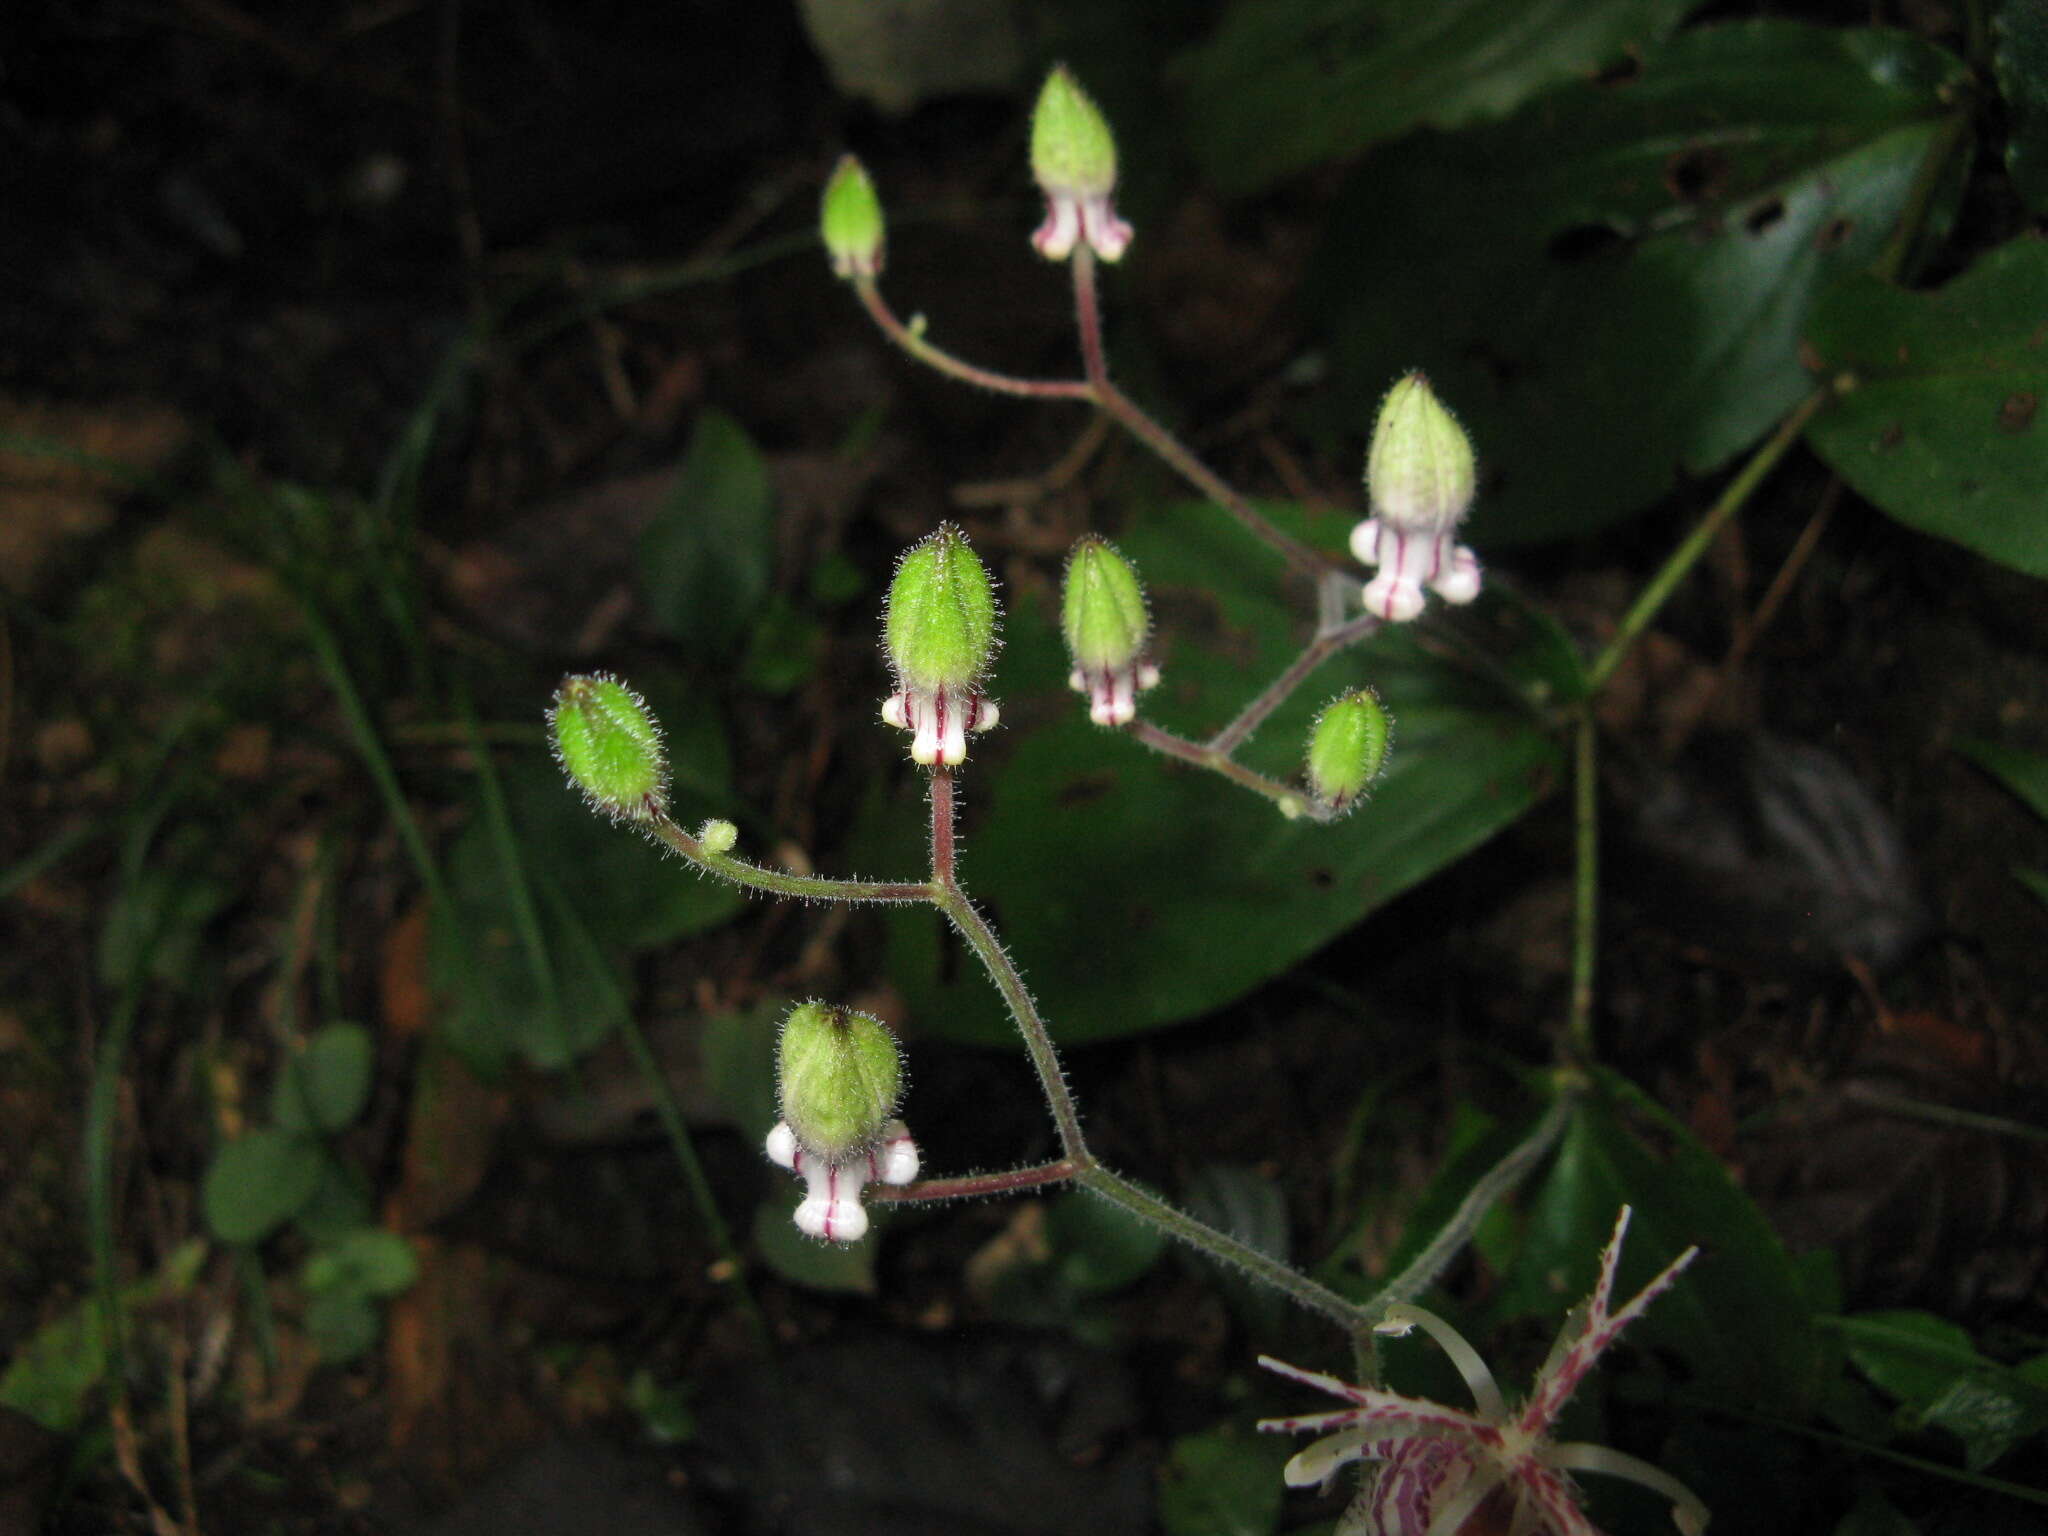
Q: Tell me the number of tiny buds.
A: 3